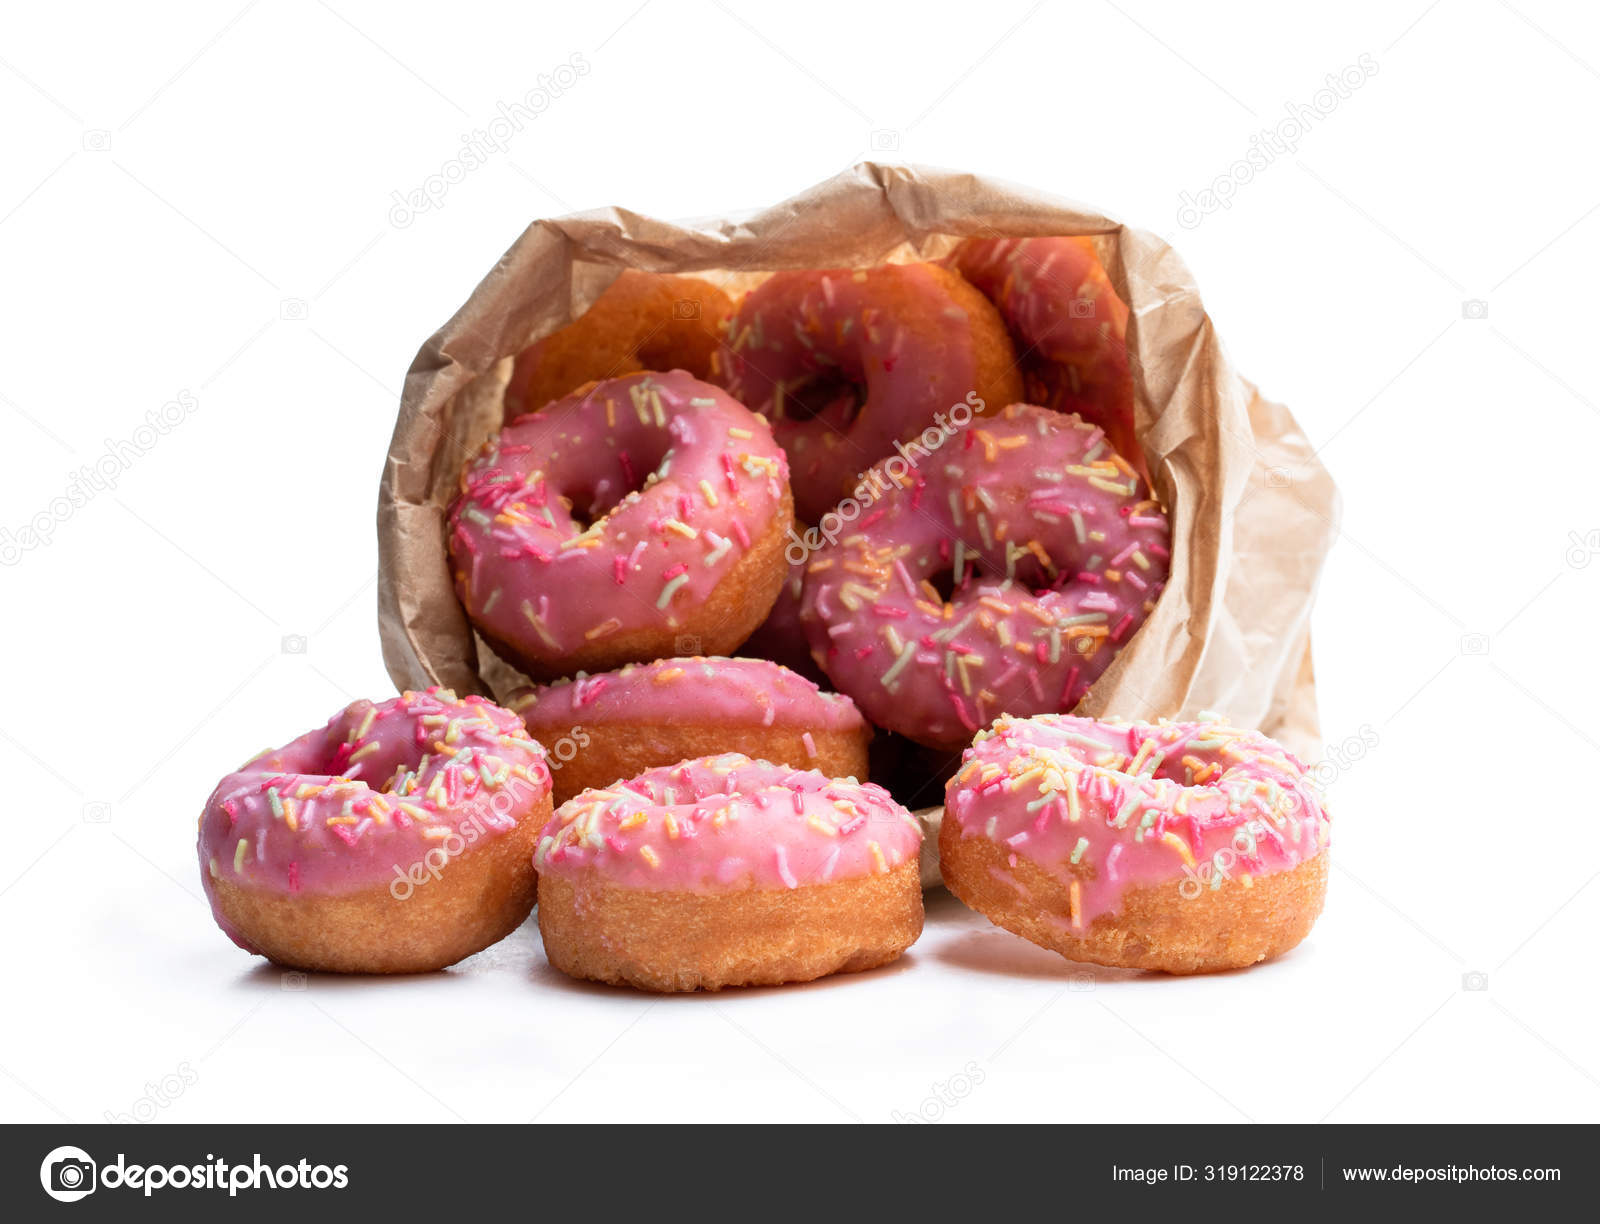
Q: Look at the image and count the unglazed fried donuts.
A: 1